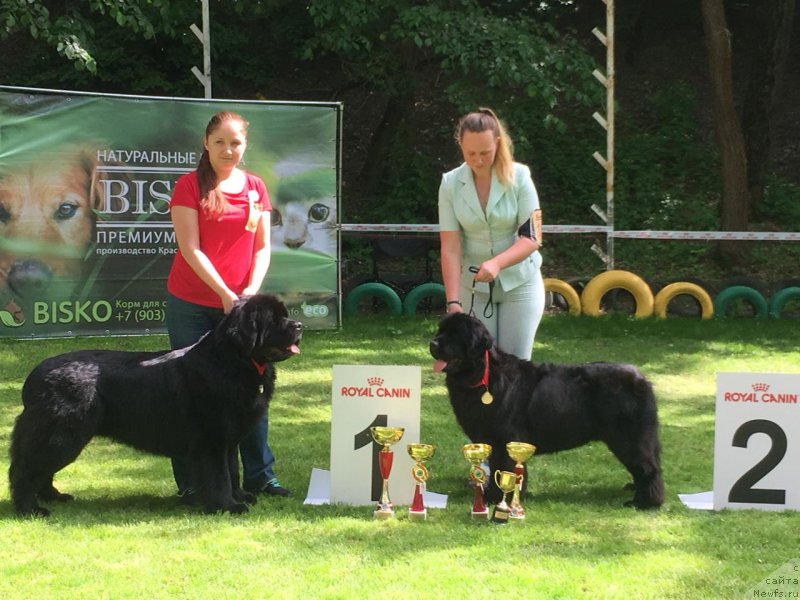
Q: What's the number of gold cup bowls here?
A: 5